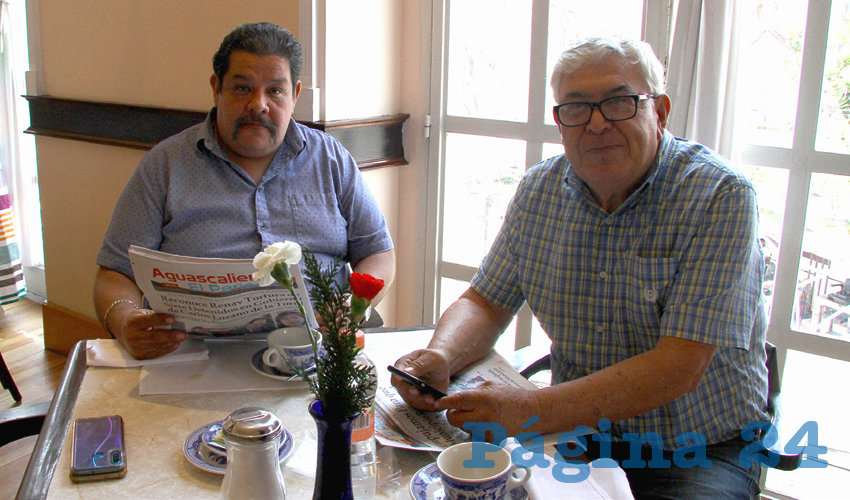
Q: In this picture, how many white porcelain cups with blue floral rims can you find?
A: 2